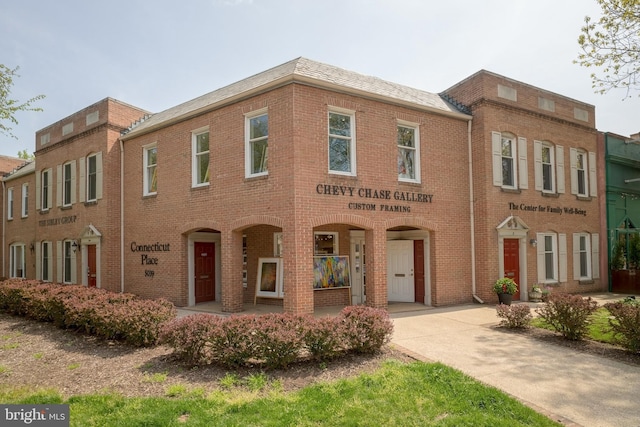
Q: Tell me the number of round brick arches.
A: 4